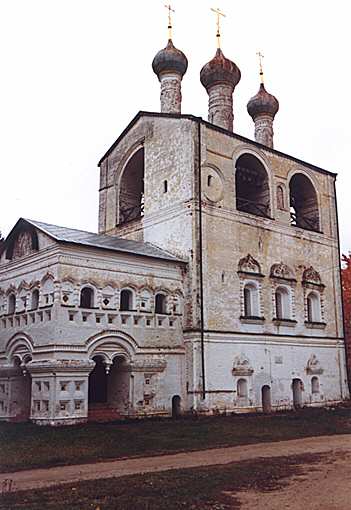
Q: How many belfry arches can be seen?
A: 3